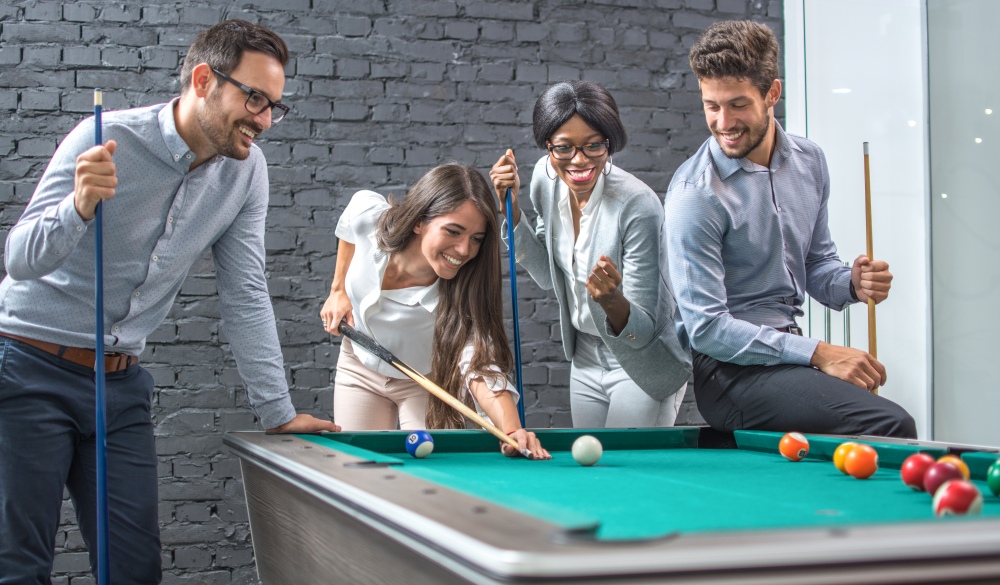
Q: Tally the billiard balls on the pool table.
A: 10